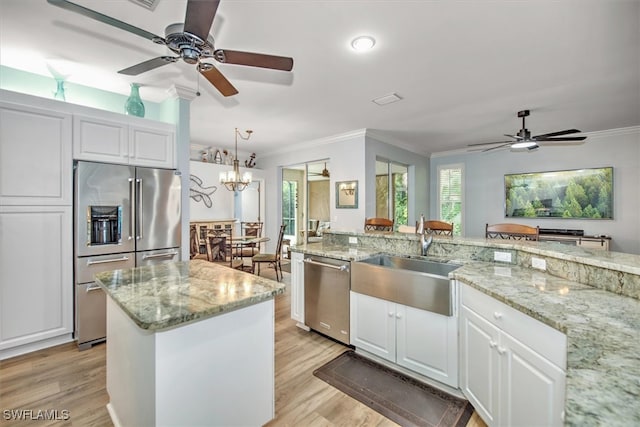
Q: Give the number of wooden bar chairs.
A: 3